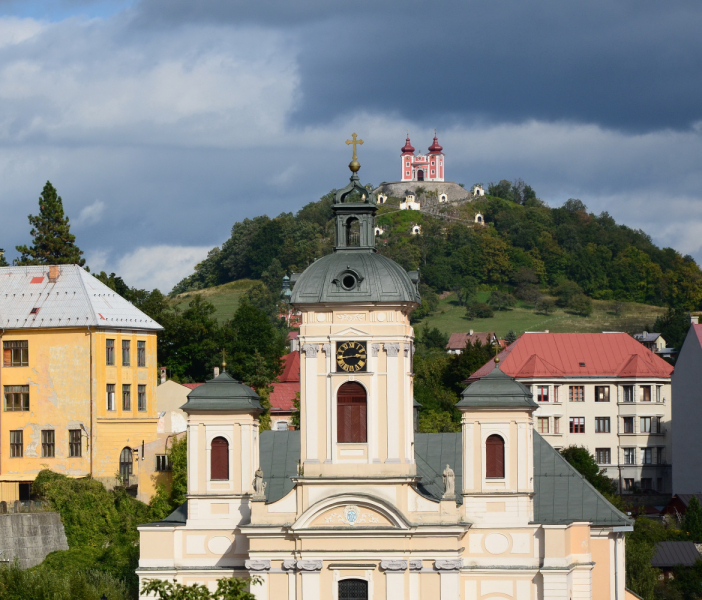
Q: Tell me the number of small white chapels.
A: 7